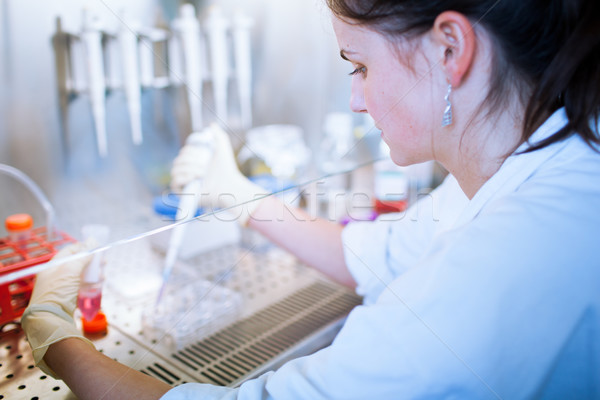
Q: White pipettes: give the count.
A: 6